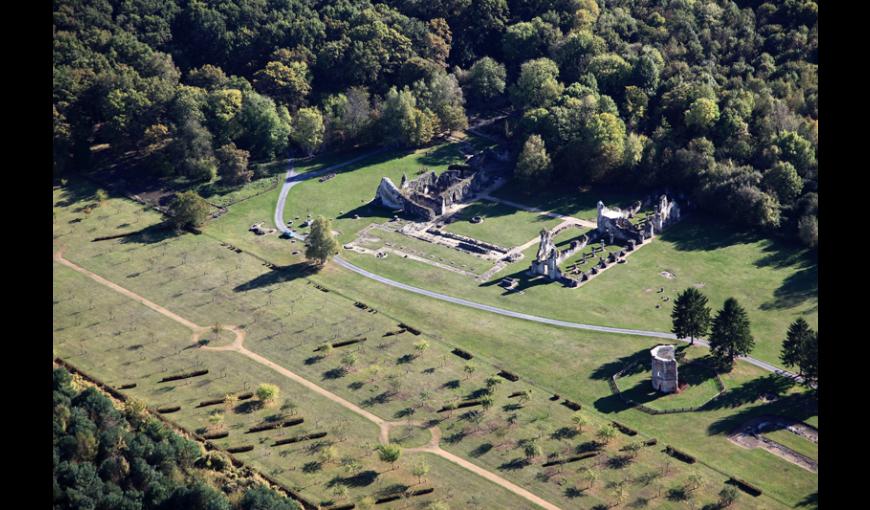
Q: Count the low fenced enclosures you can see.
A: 1